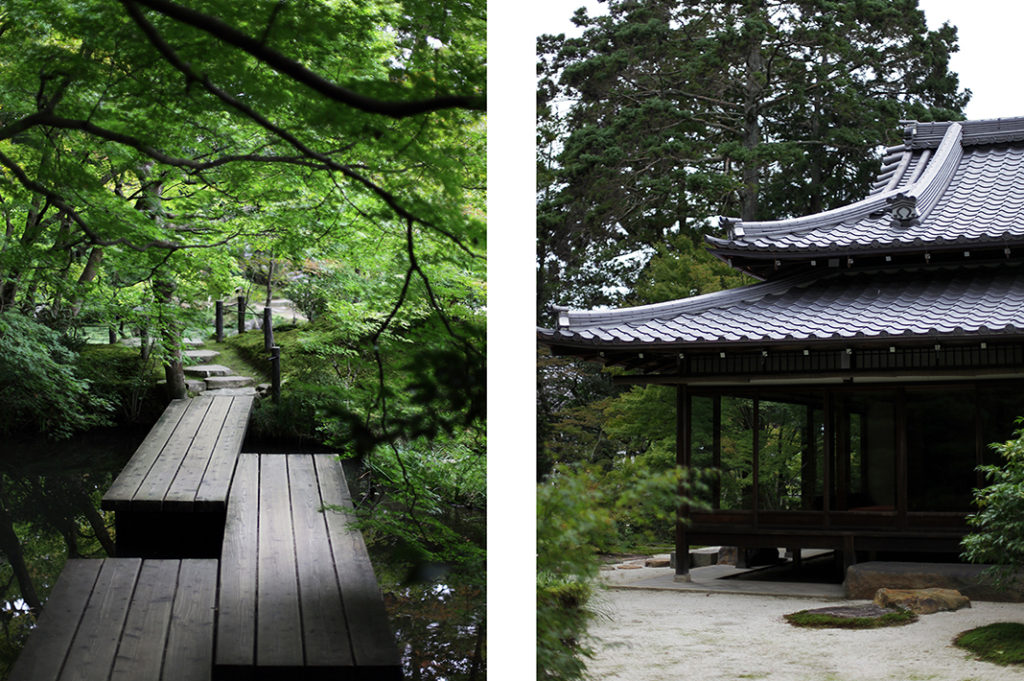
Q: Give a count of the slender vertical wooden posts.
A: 4